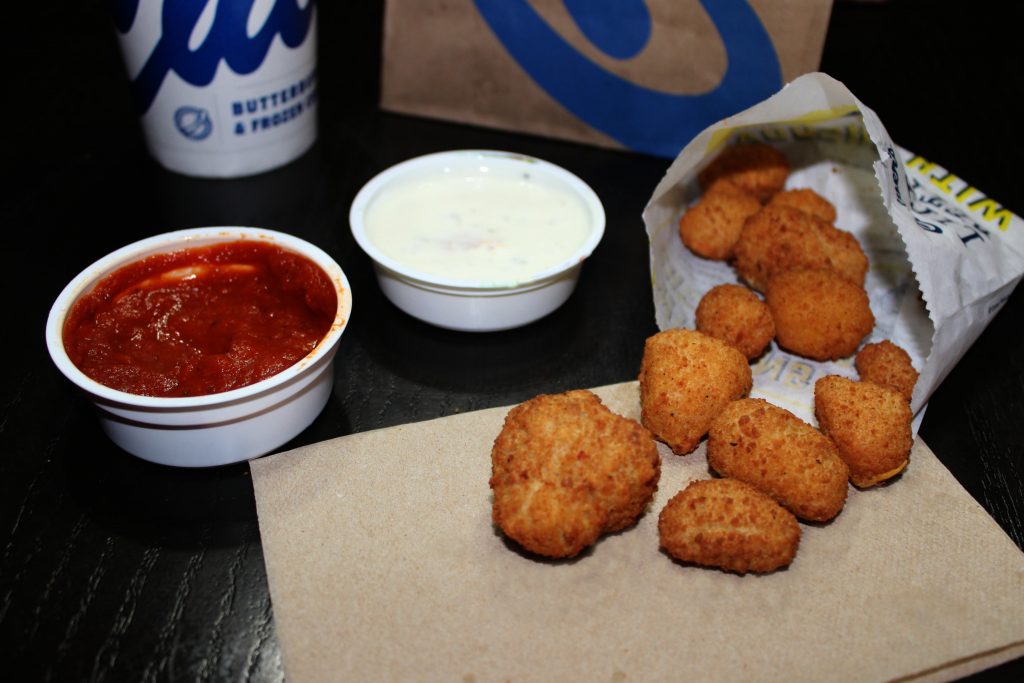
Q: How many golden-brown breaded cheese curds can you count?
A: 12